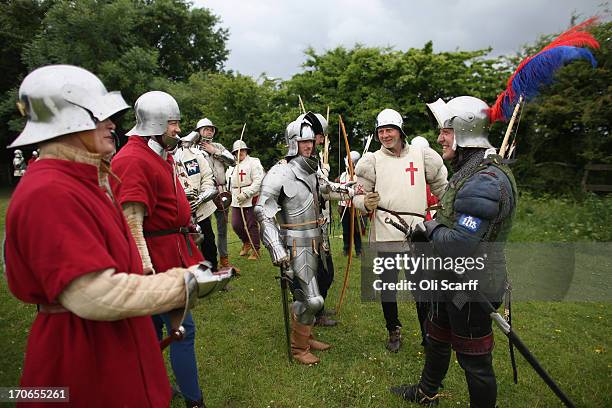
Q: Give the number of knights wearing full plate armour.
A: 1